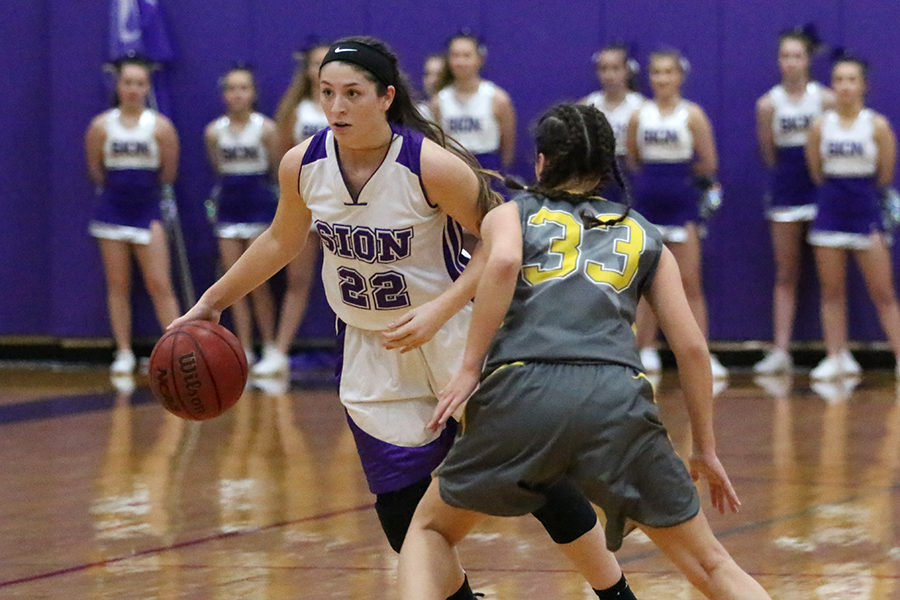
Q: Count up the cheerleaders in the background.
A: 9